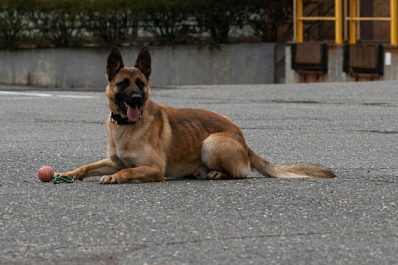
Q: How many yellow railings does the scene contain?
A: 2